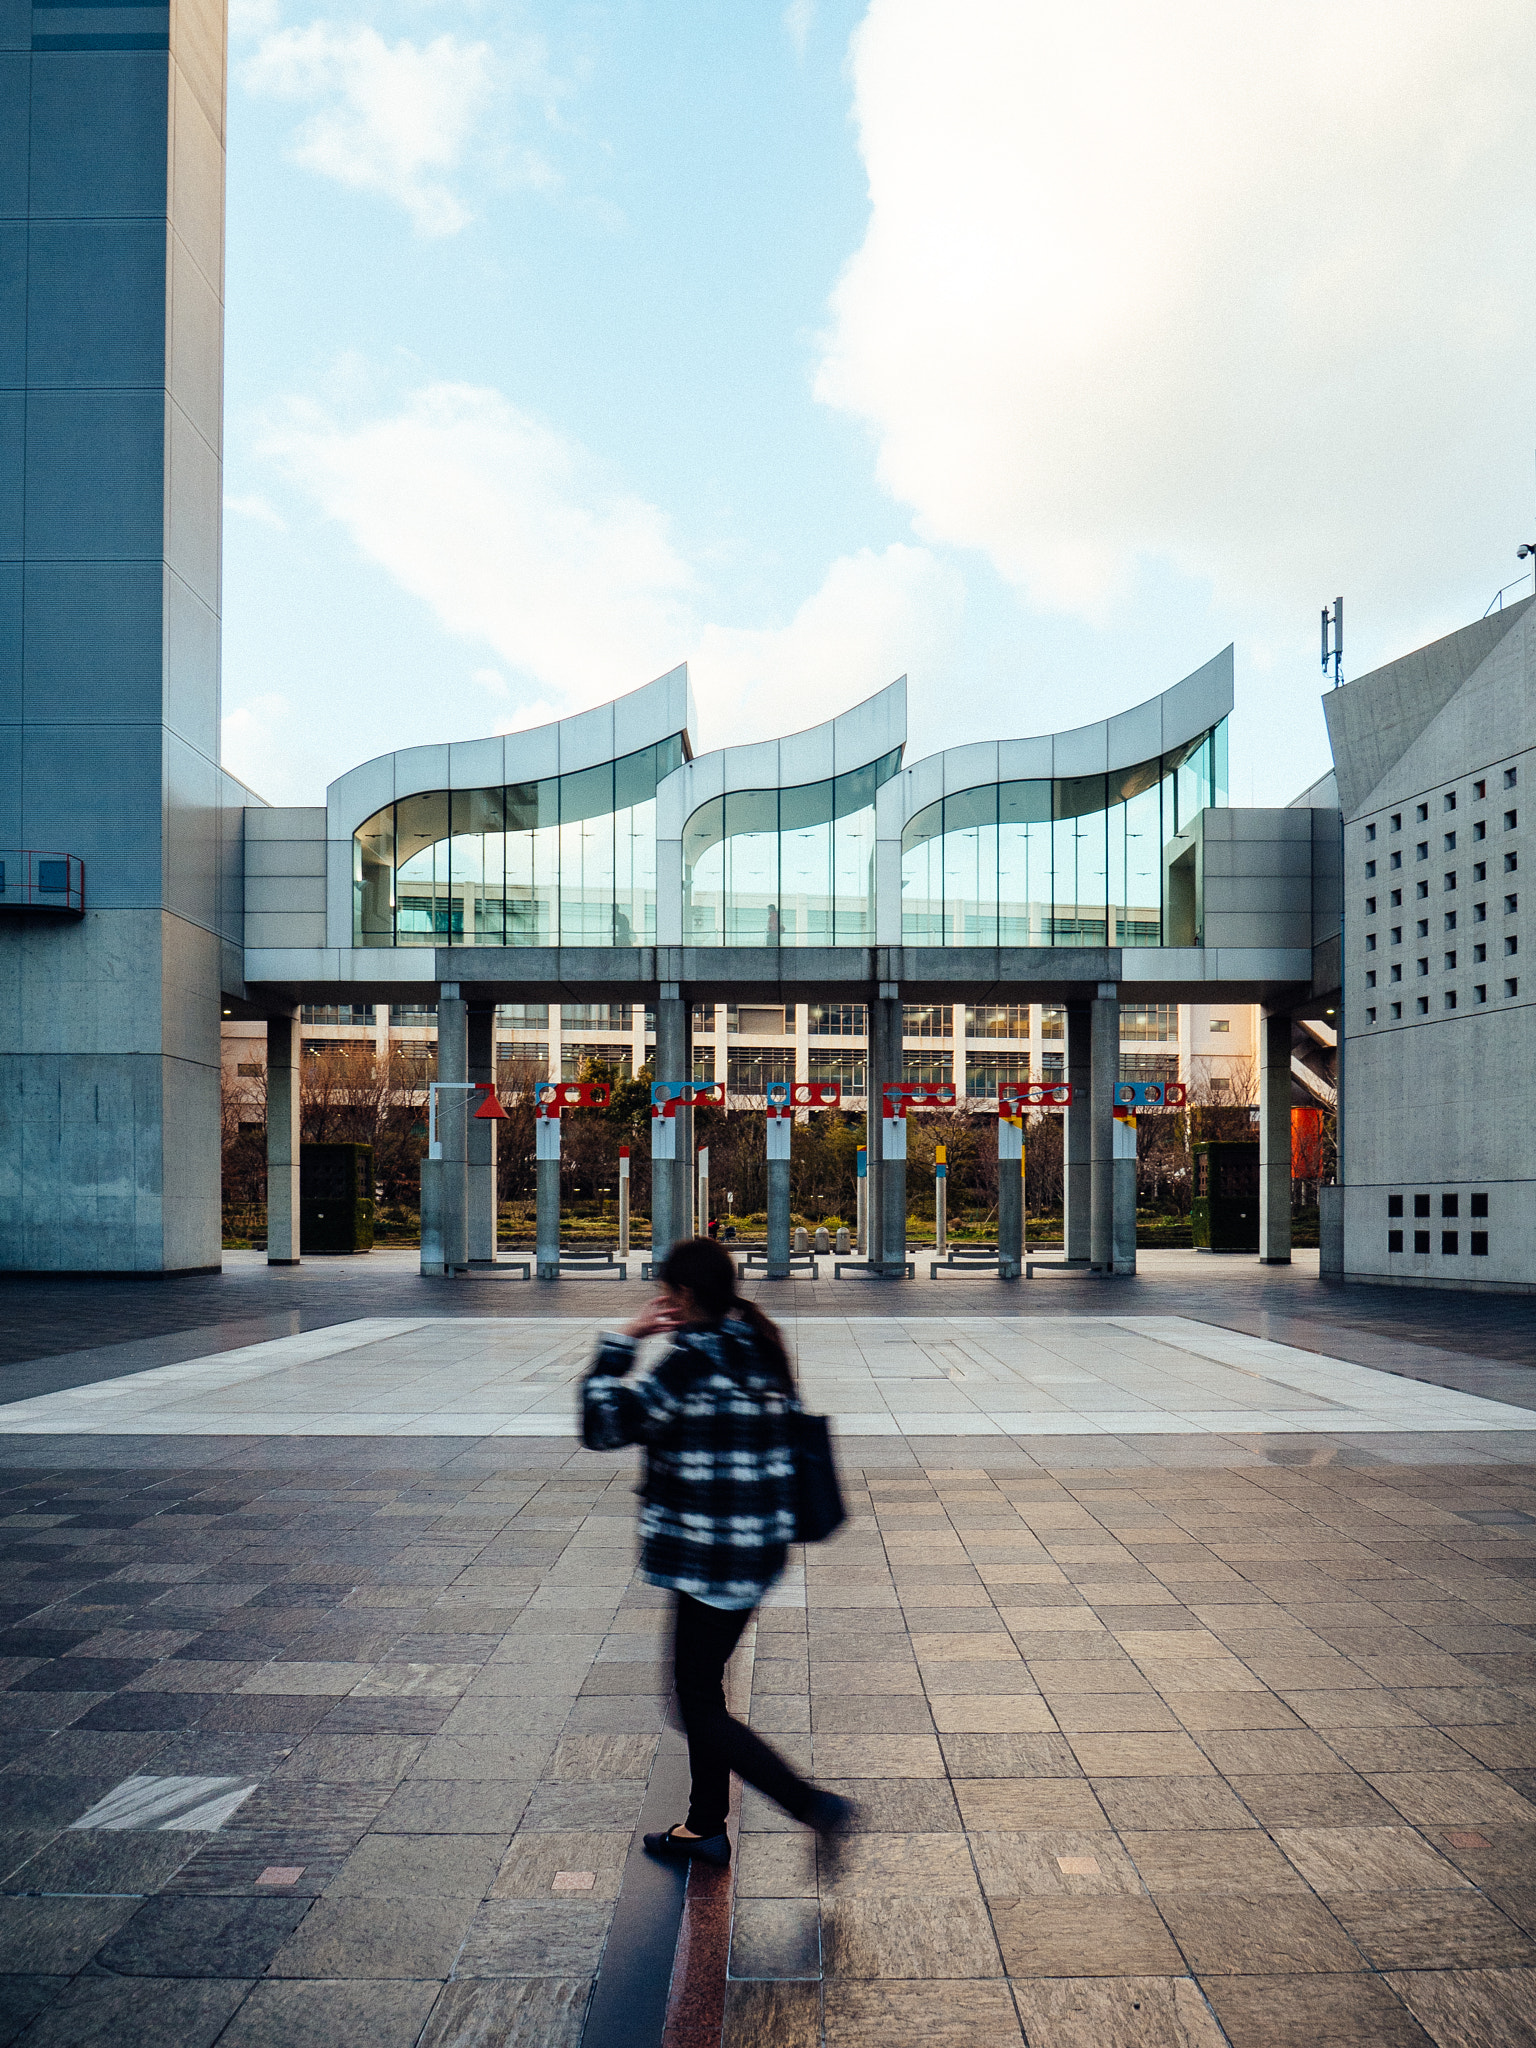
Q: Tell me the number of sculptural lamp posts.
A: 7